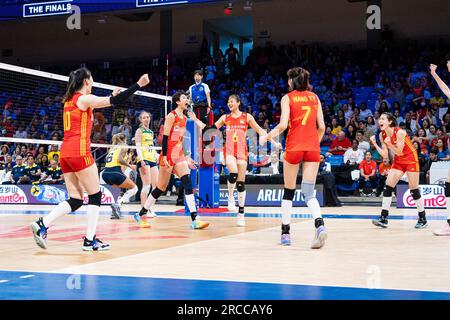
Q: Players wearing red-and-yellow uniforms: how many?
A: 5